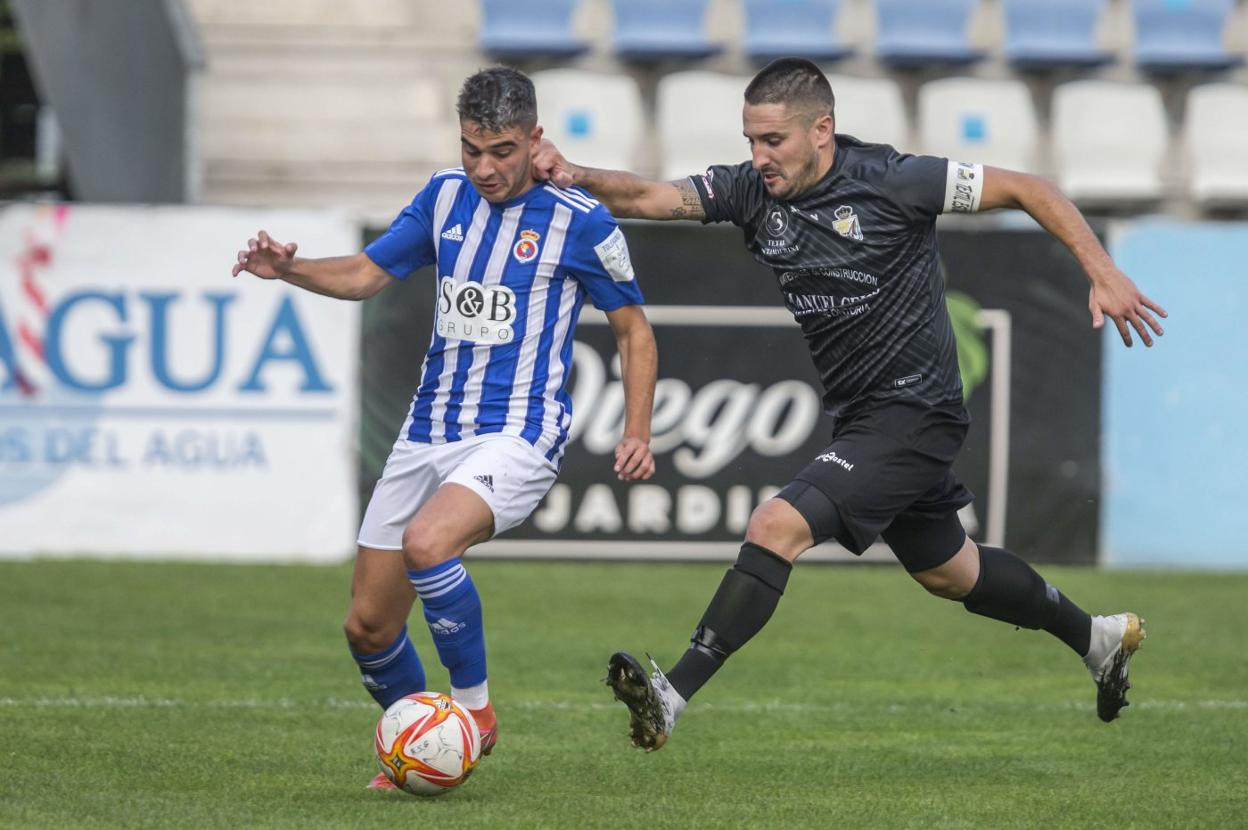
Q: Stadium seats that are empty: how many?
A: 12